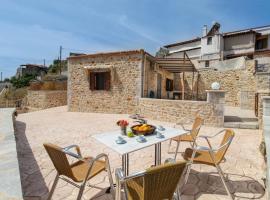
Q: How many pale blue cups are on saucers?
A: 4